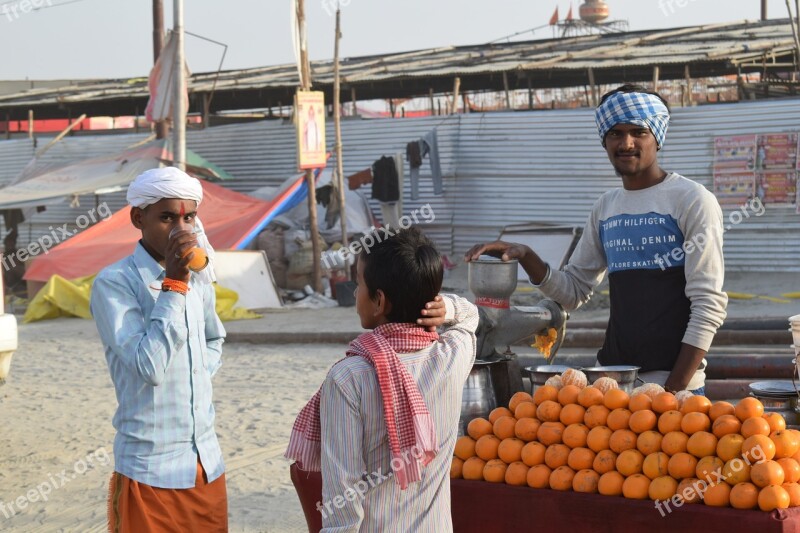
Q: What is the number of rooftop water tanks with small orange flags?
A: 1